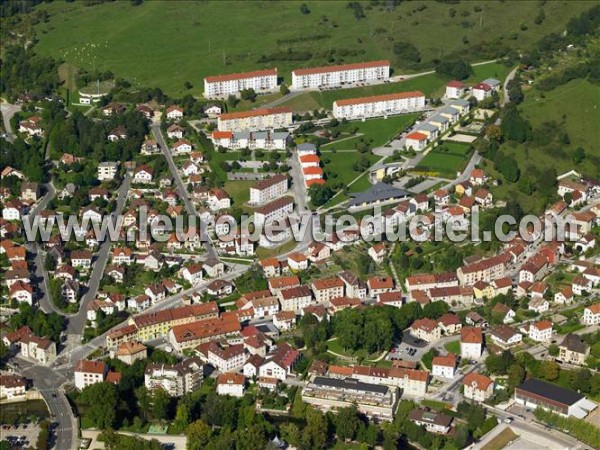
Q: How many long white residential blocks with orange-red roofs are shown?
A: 4